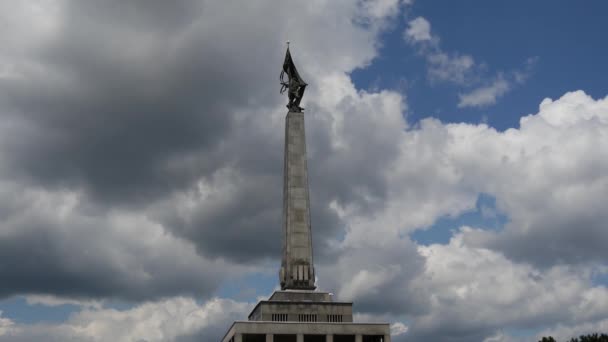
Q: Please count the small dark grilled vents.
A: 3